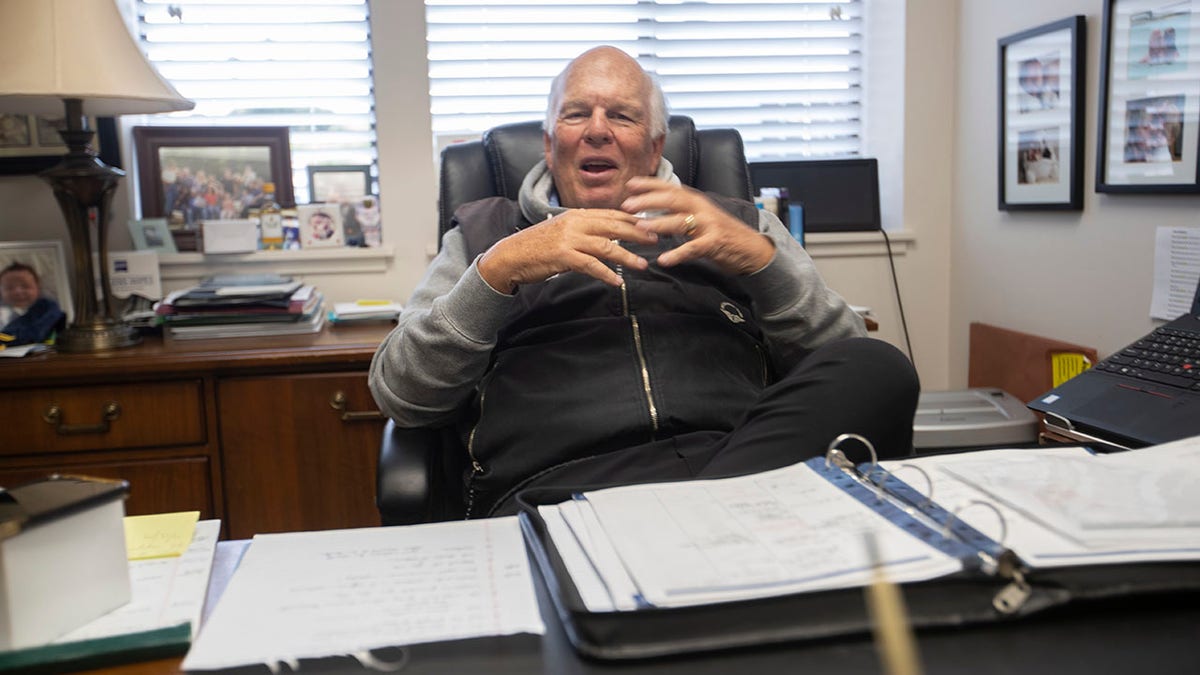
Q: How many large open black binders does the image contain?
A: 1